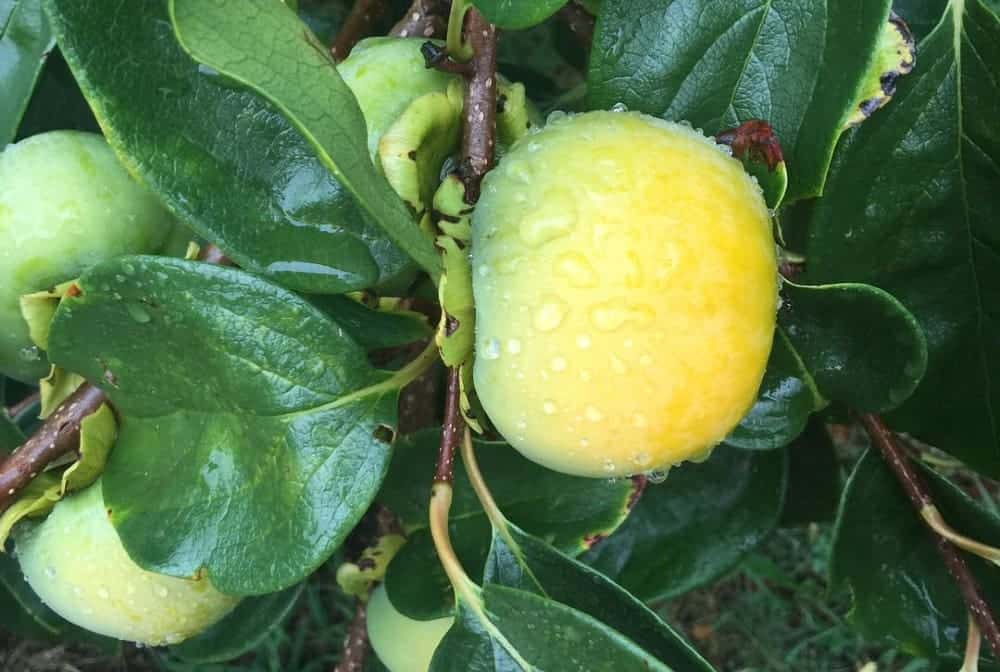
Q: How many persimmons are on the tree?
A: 5